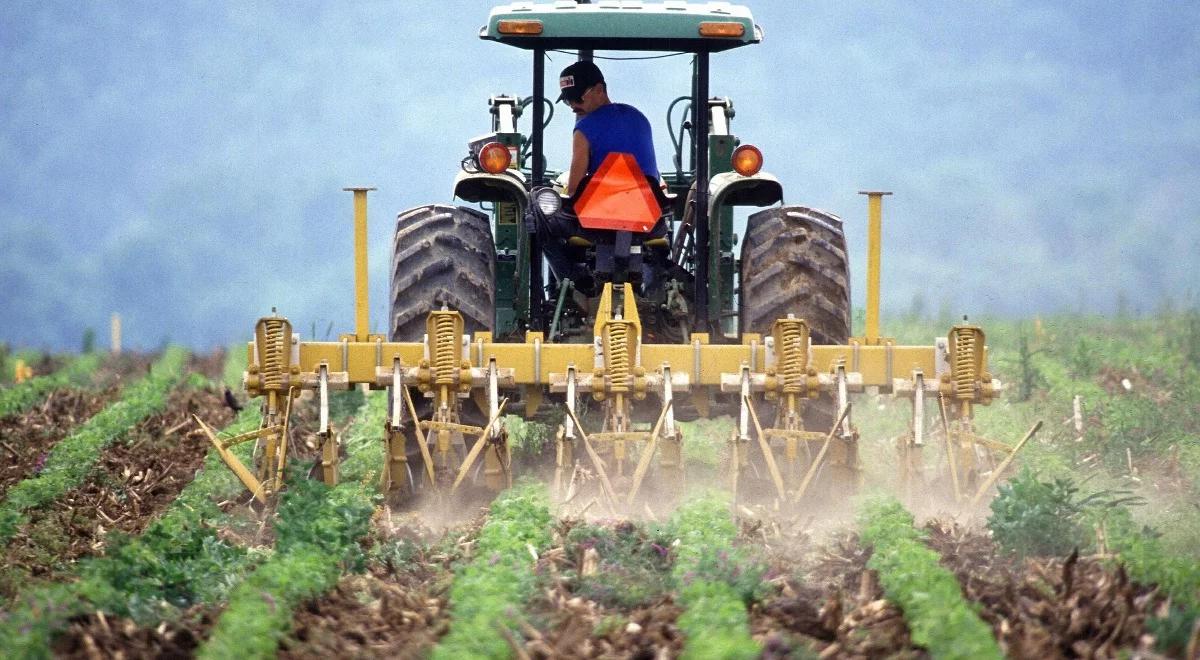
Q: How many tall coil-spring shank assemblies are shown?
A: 5